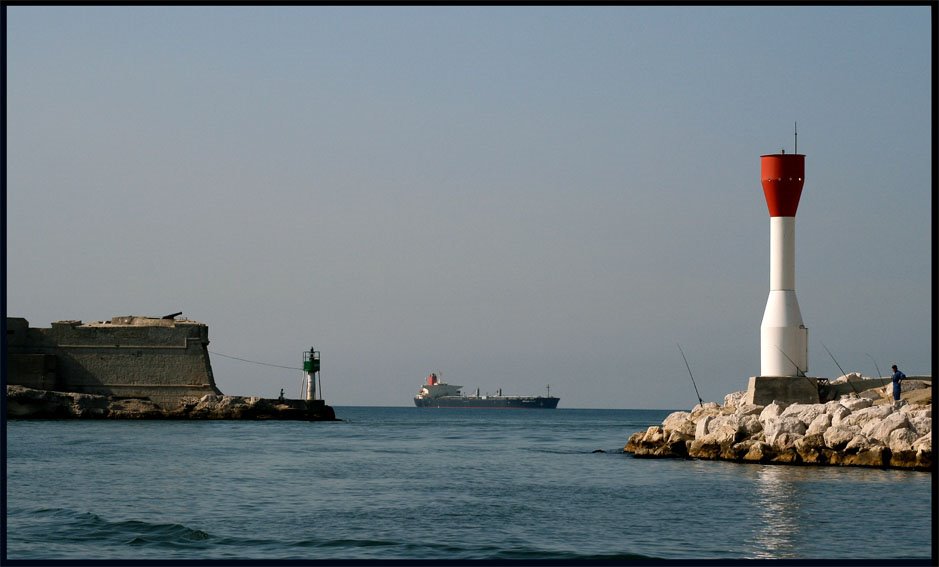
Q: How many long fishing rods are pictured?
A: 4